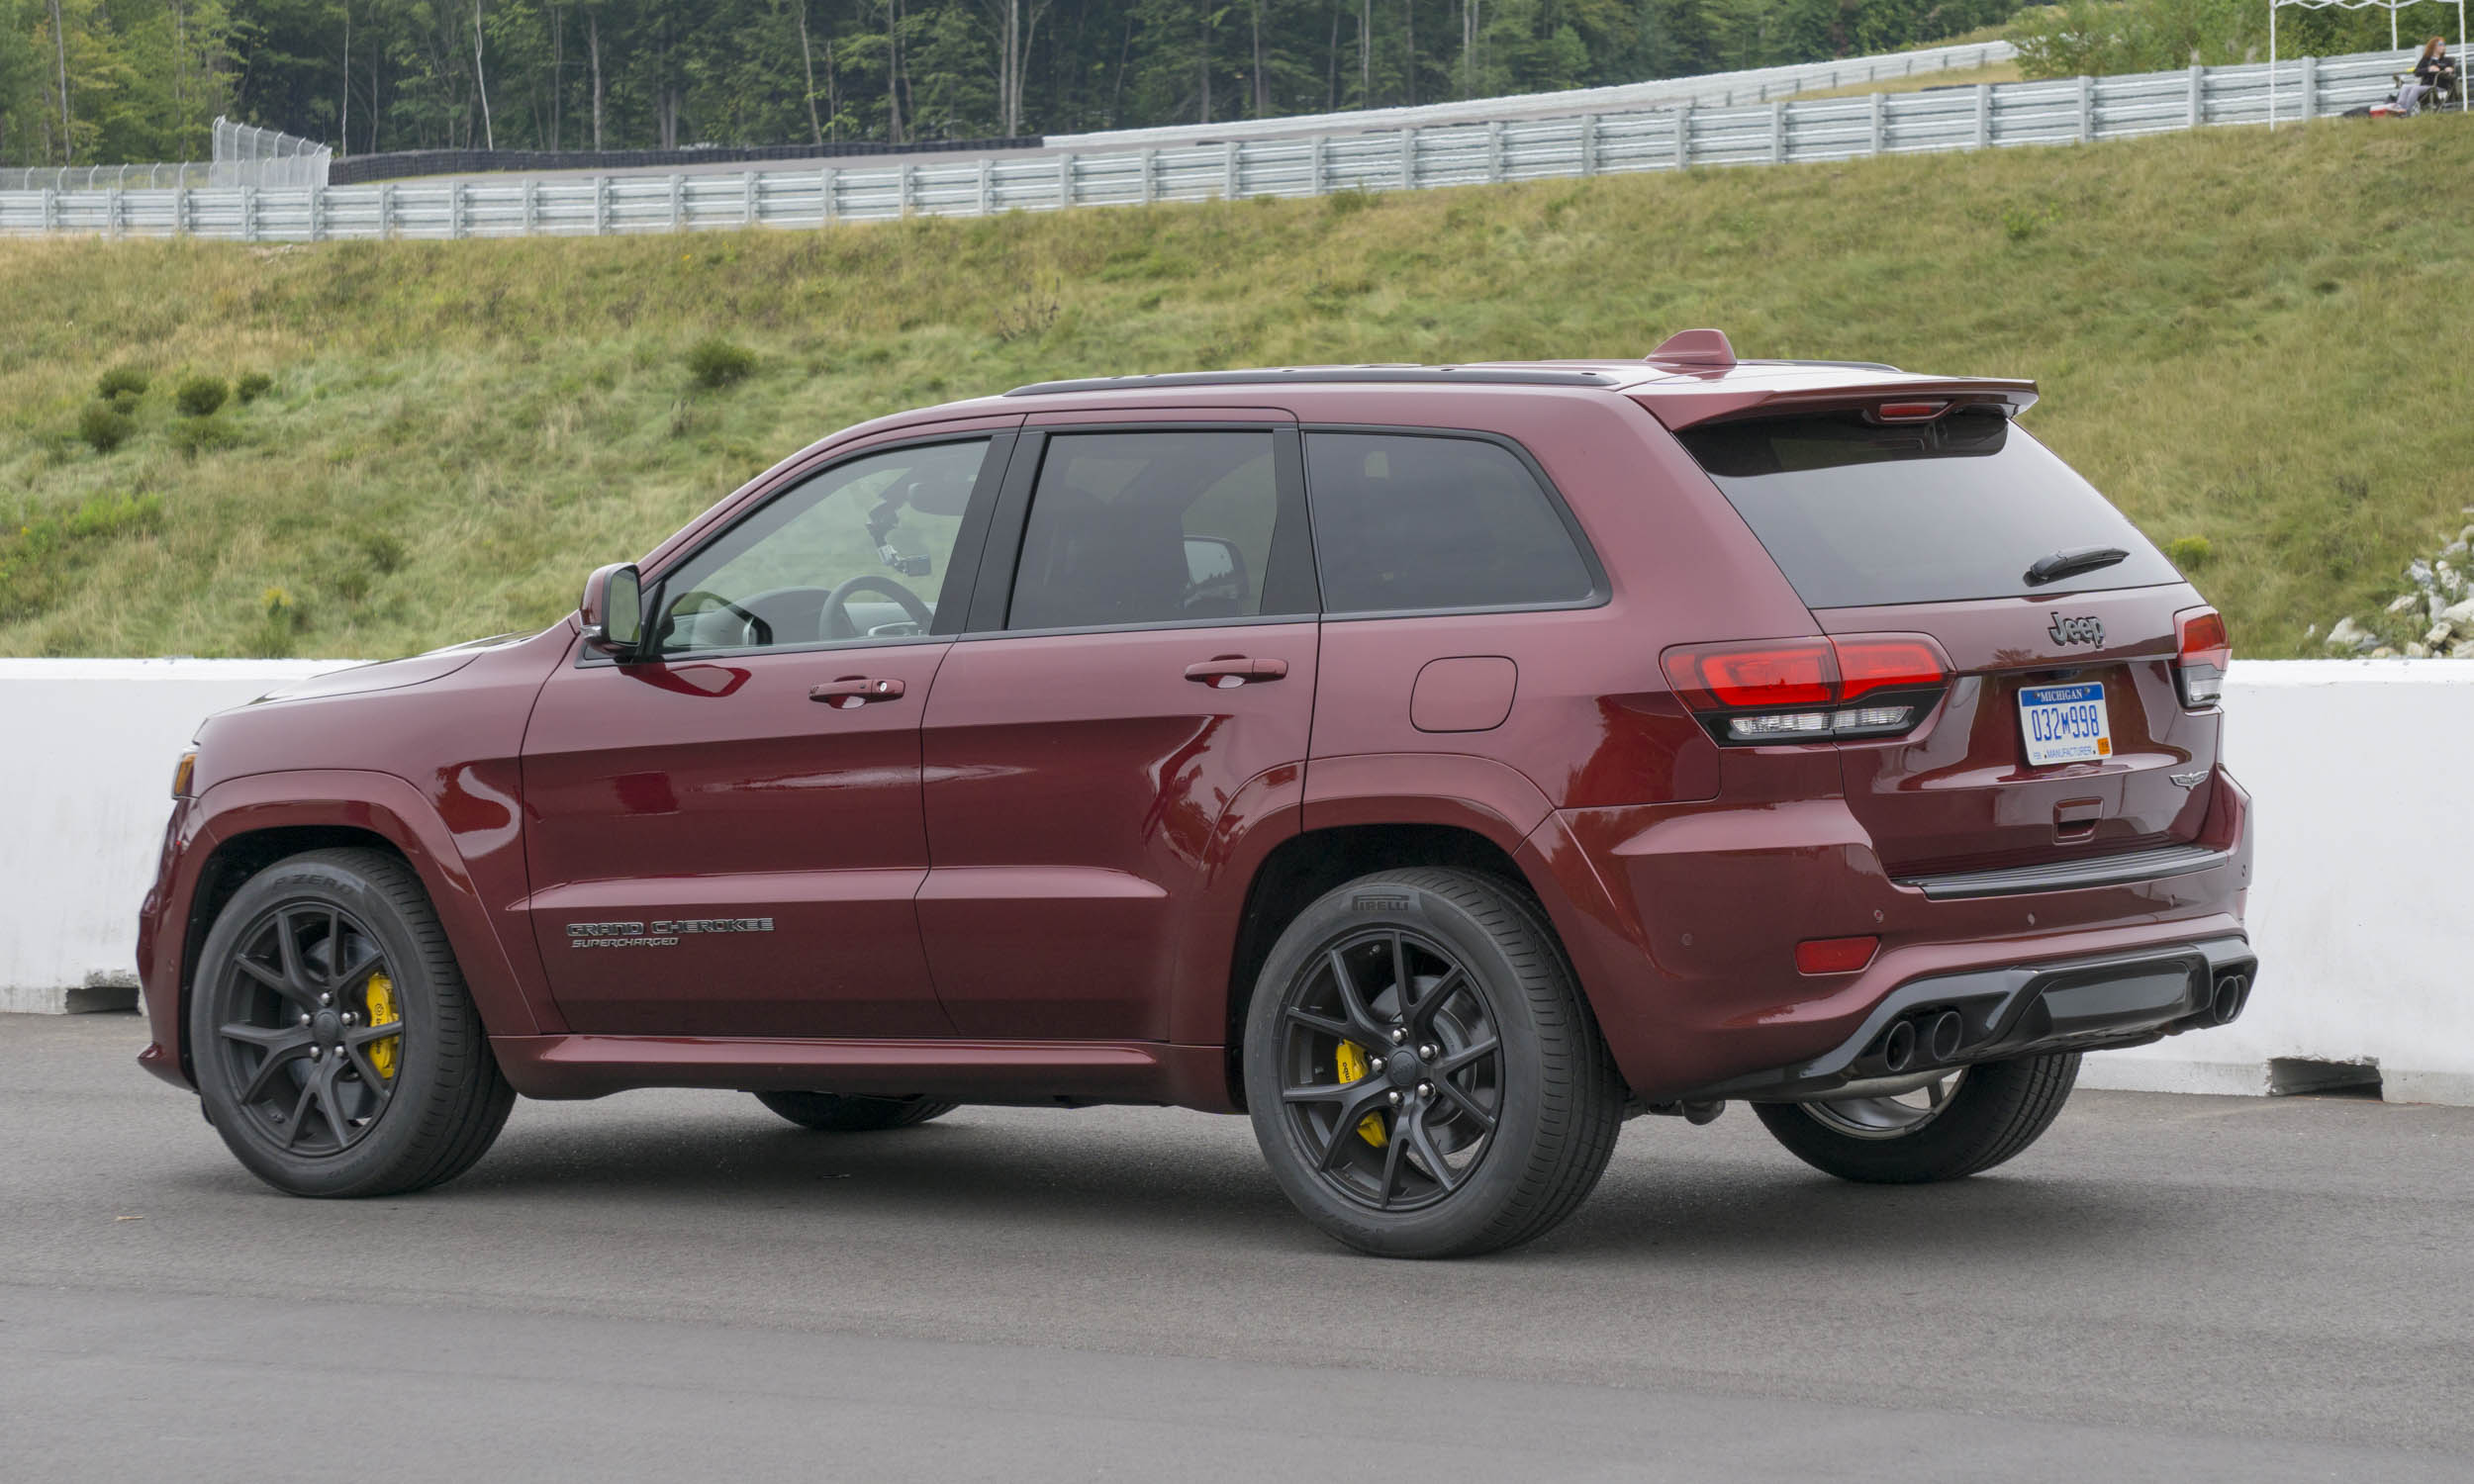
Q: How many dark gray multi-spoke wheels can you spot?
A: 2